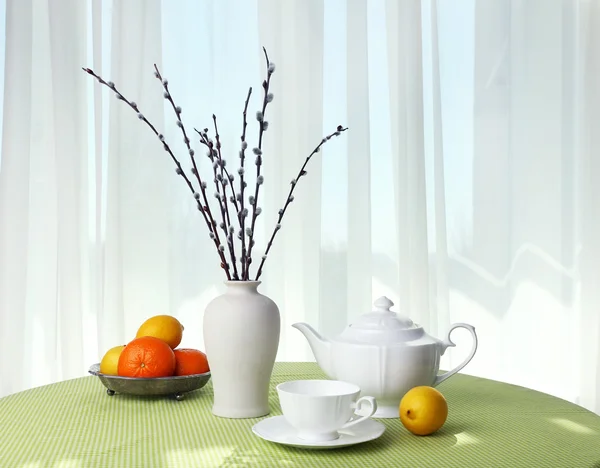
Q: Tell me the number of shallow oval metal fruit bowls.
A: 1